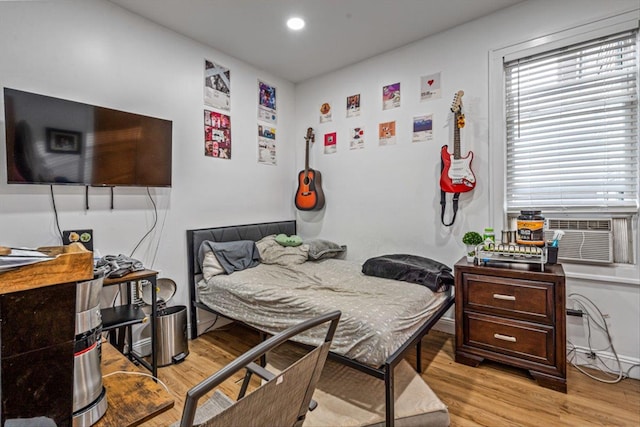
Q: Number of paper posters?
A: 12